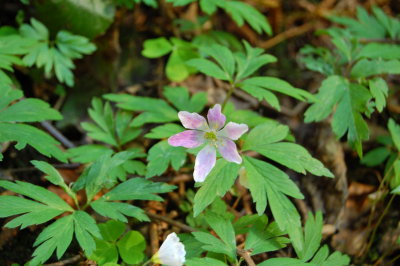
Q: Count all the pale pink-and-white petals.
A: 6